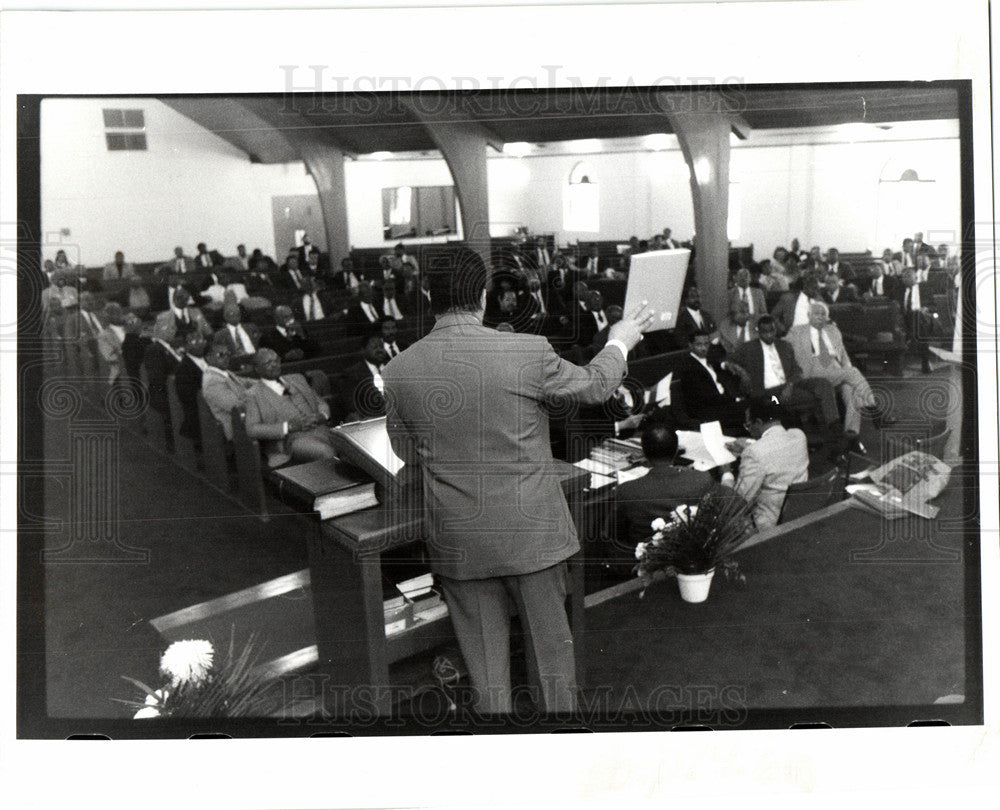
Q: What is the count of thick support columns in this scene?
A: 3